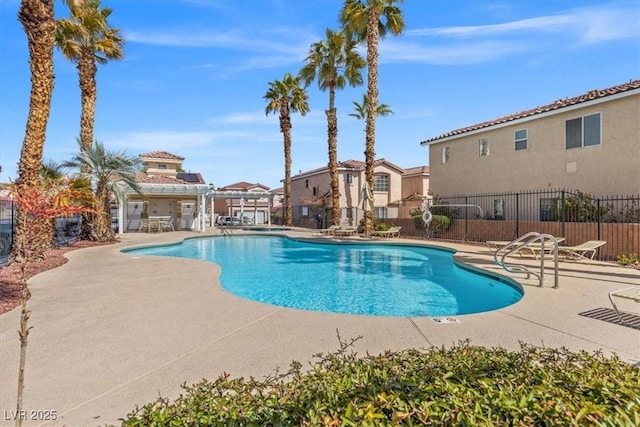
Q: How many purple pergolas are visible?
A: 0